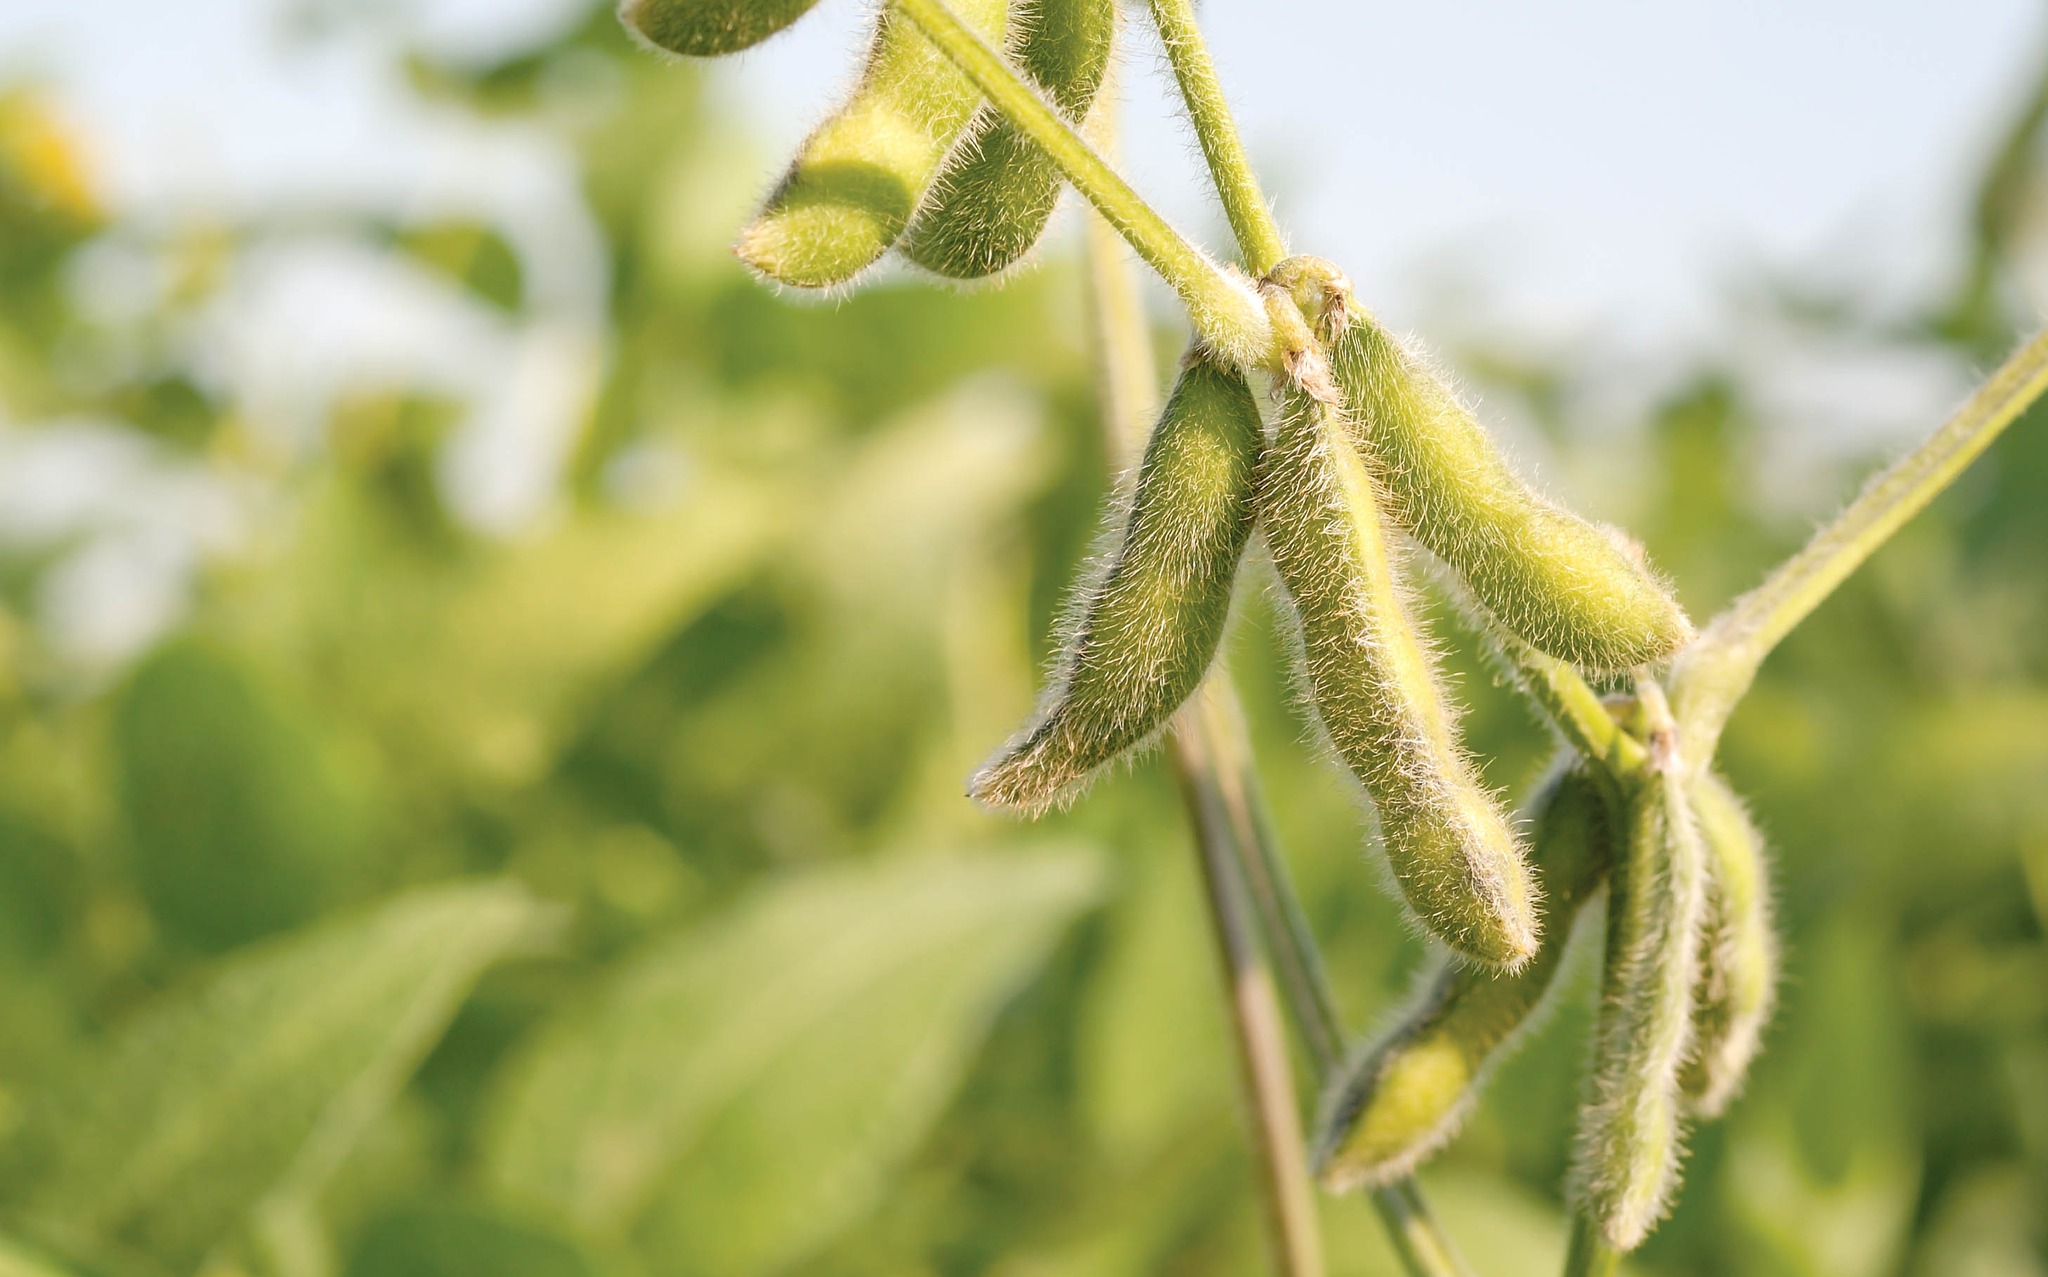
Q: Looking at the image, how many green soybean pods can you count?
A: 9